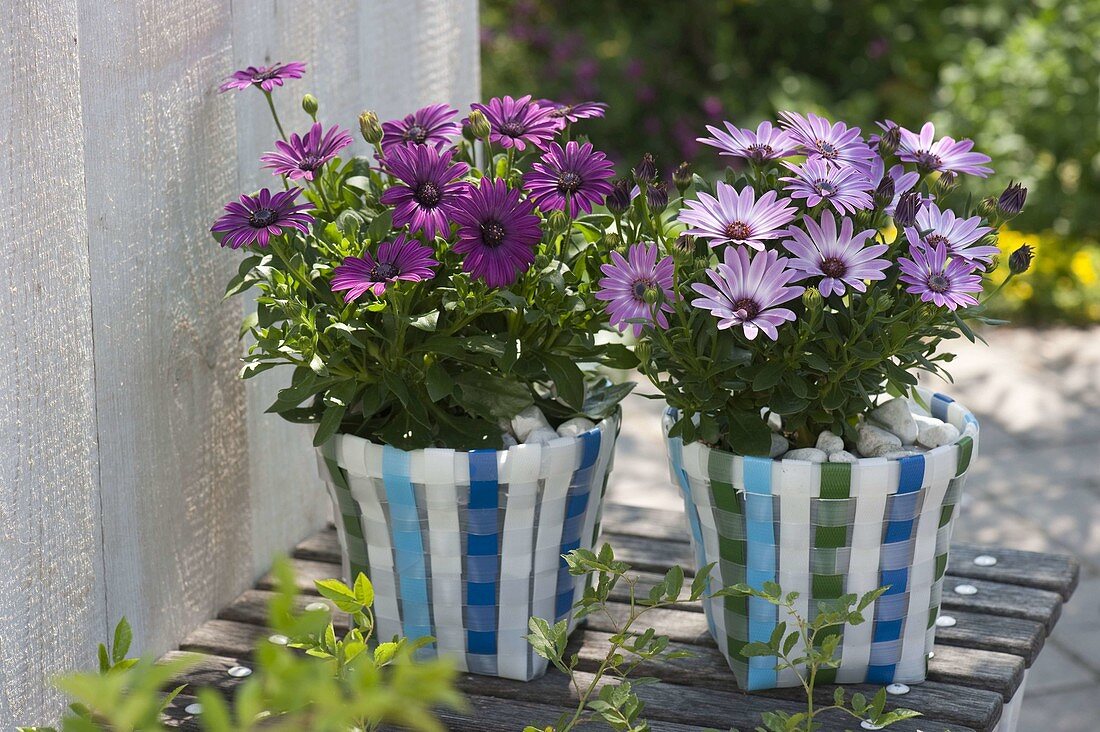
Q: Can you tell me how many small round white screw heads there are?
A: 10